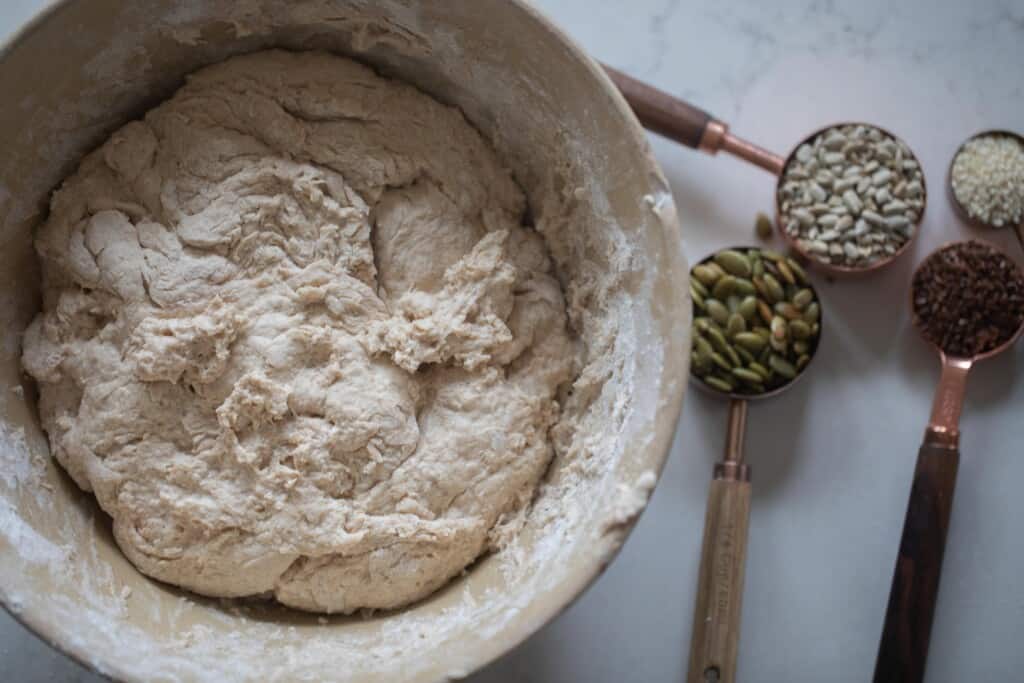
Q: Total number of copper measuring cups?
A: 4